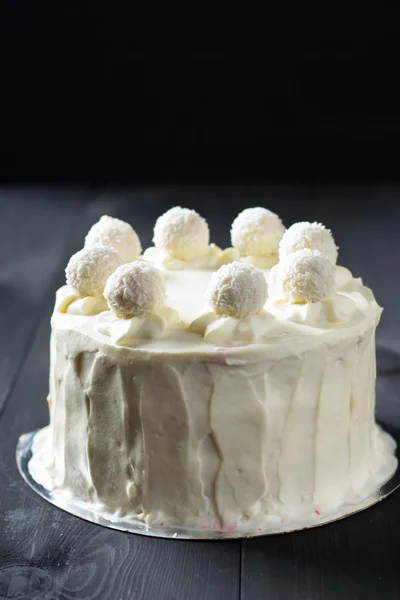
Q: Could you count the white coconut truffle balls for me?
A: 8